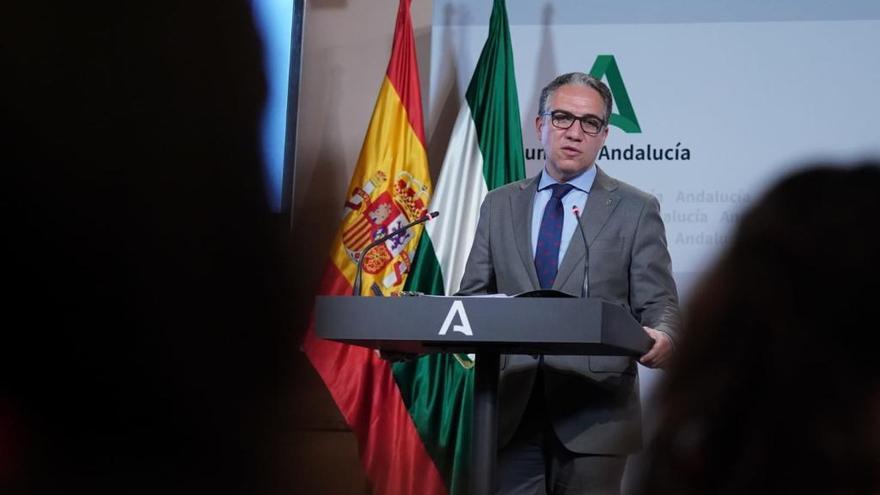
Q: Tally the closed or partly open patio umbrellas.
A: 0